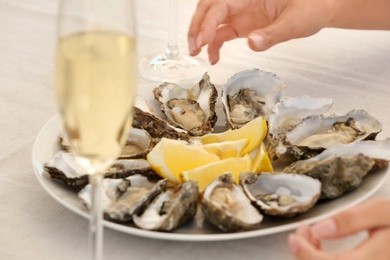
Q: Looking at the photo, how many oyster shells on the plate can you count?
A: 12